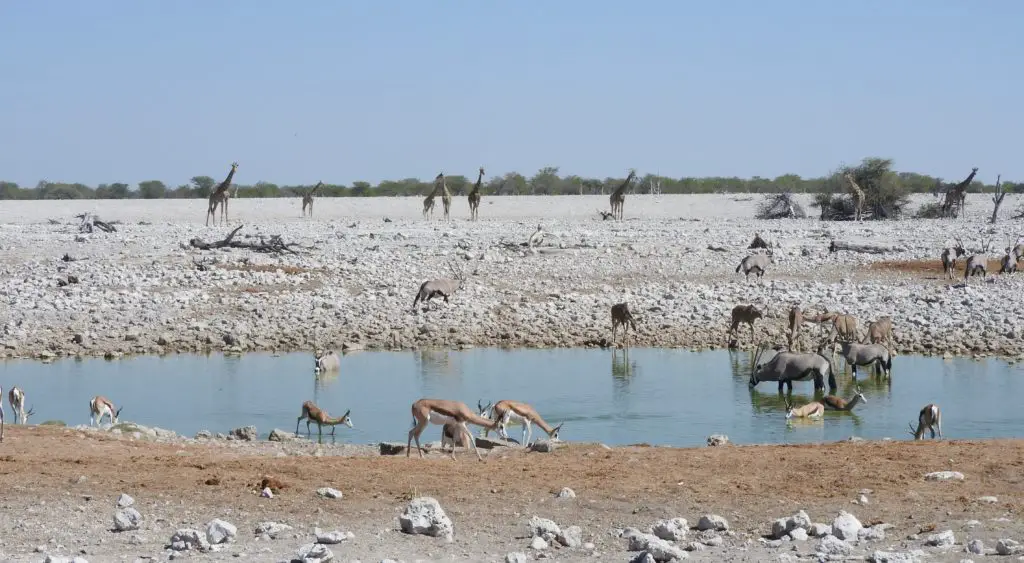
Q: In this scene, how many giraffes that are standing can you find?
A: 8